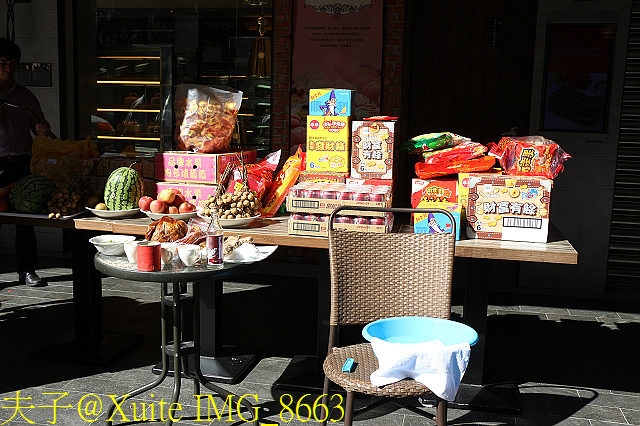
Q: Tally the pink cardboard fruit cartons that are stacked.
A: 2